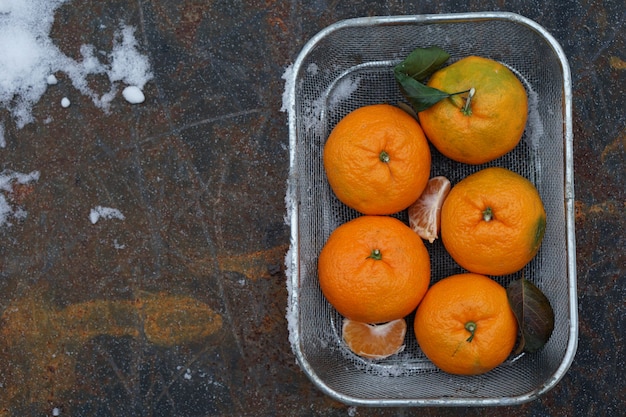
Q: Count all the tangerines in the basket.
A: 5